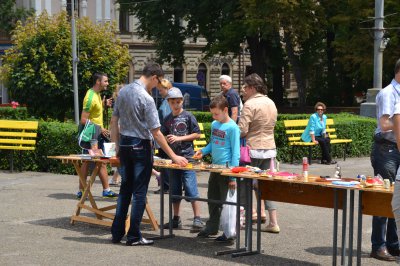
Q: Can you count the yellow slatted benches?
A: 3